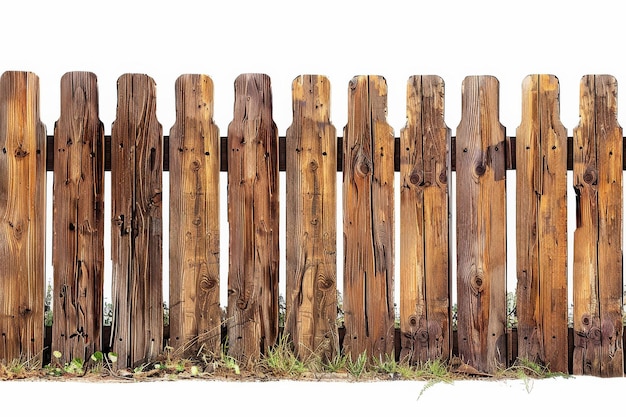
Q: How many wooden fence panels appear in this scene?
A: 11